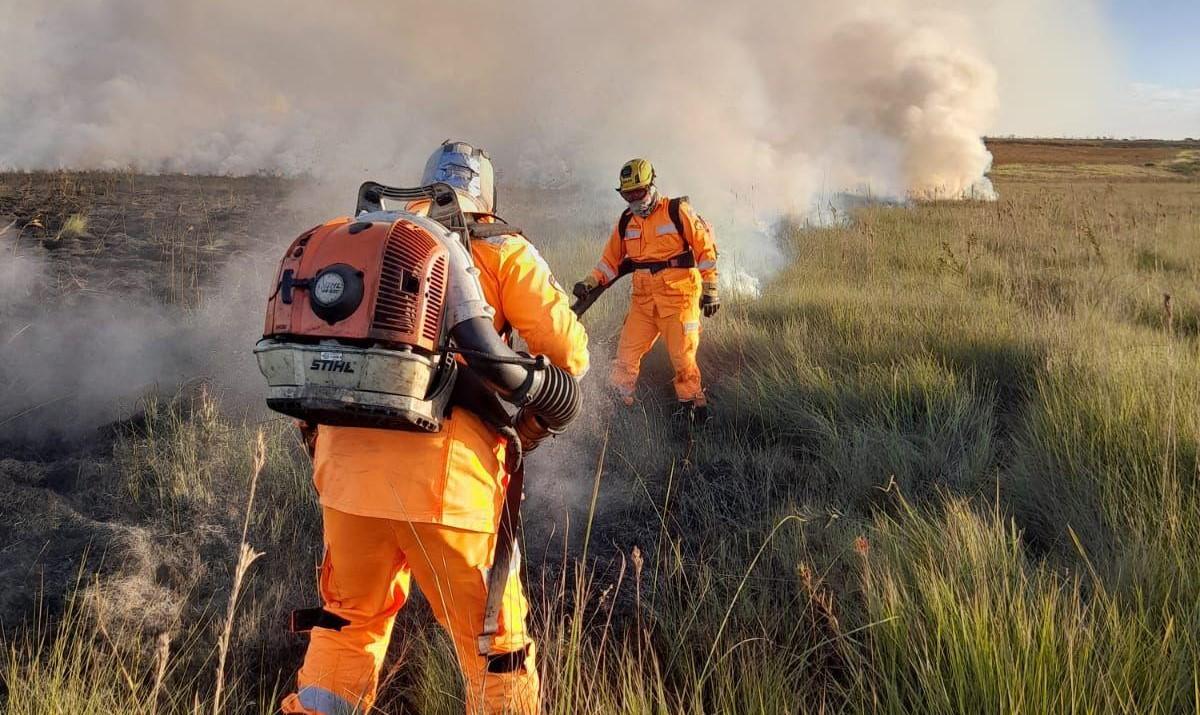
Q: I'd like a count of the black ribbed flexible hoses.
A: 1